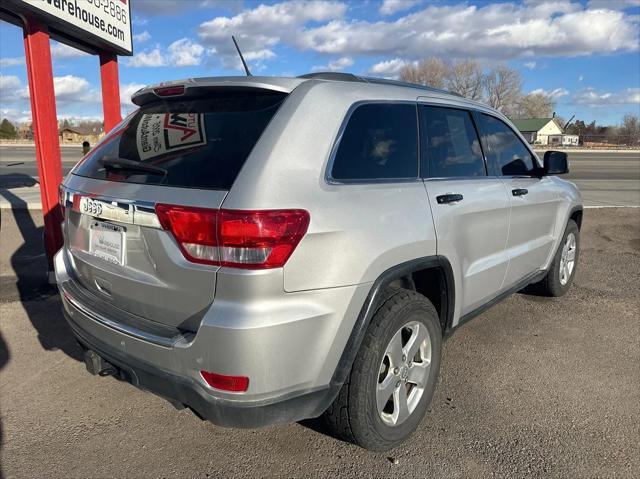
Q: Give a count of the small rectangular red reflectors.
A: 1